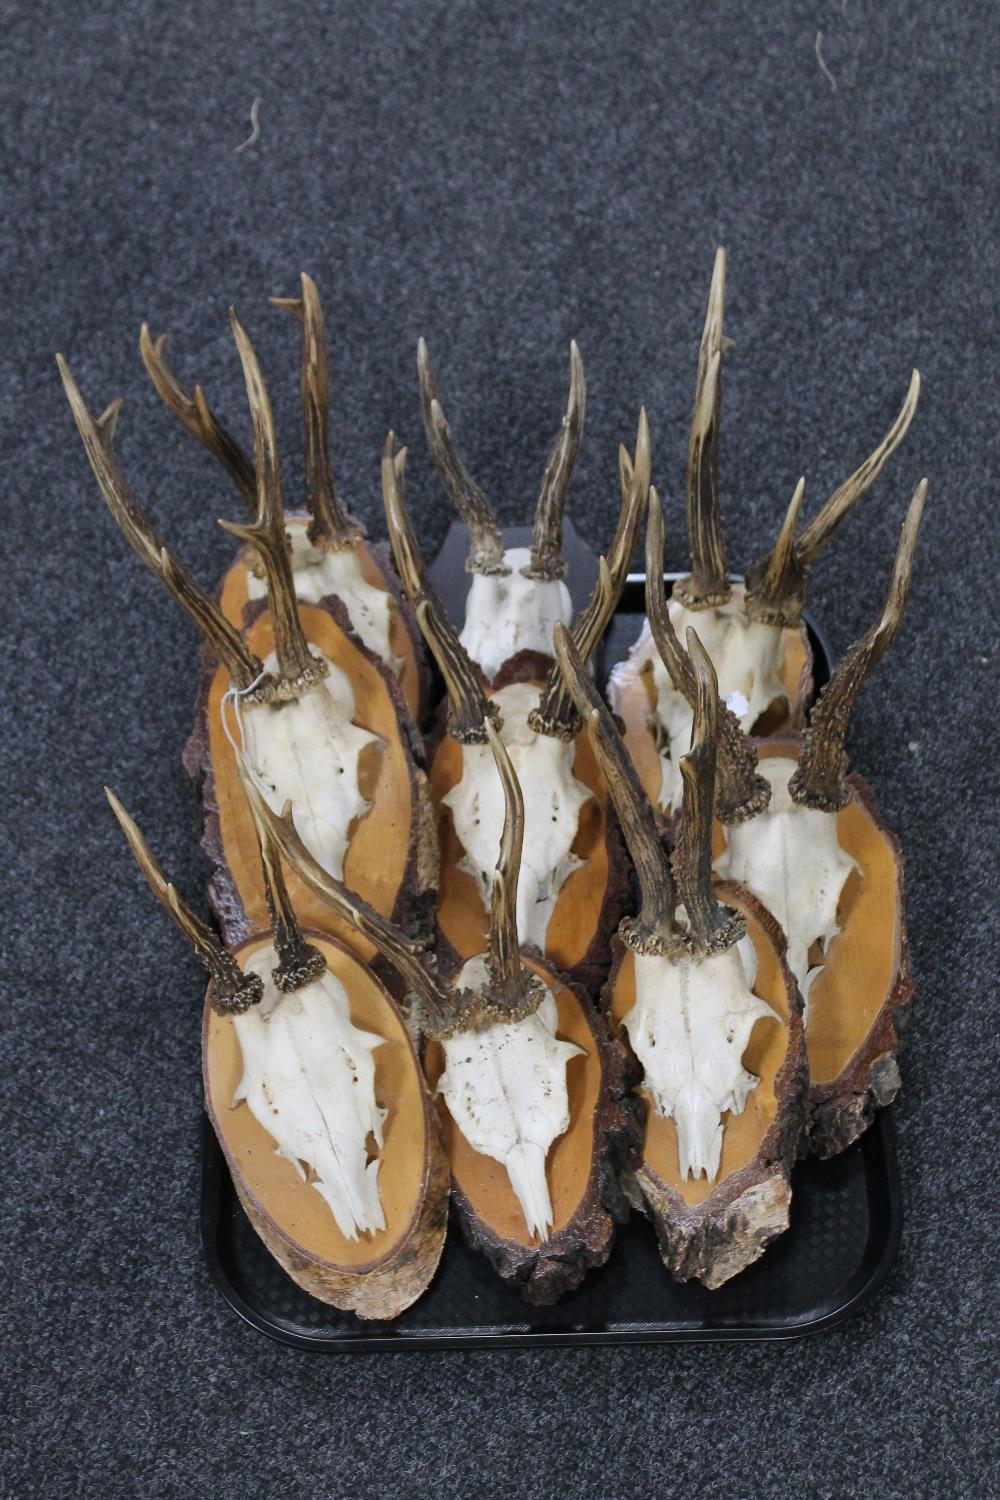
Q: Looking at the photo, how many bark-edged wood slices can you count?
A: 8